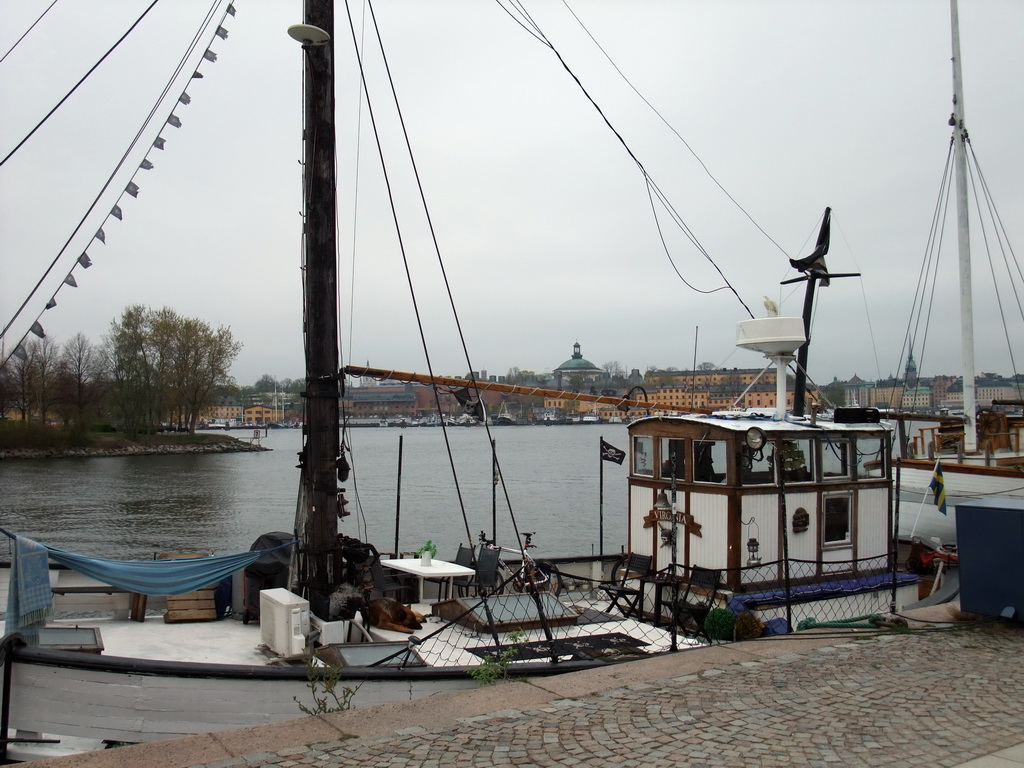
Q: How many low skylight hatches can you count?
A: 3